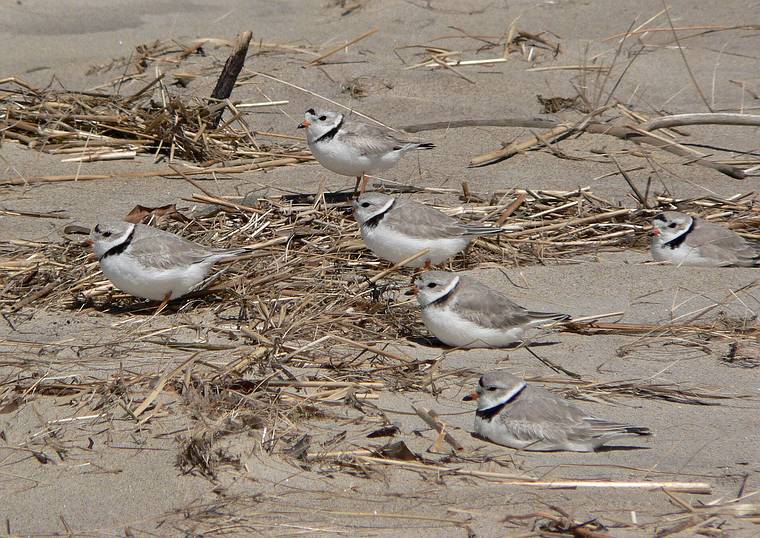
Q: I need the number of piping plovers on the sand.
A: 6